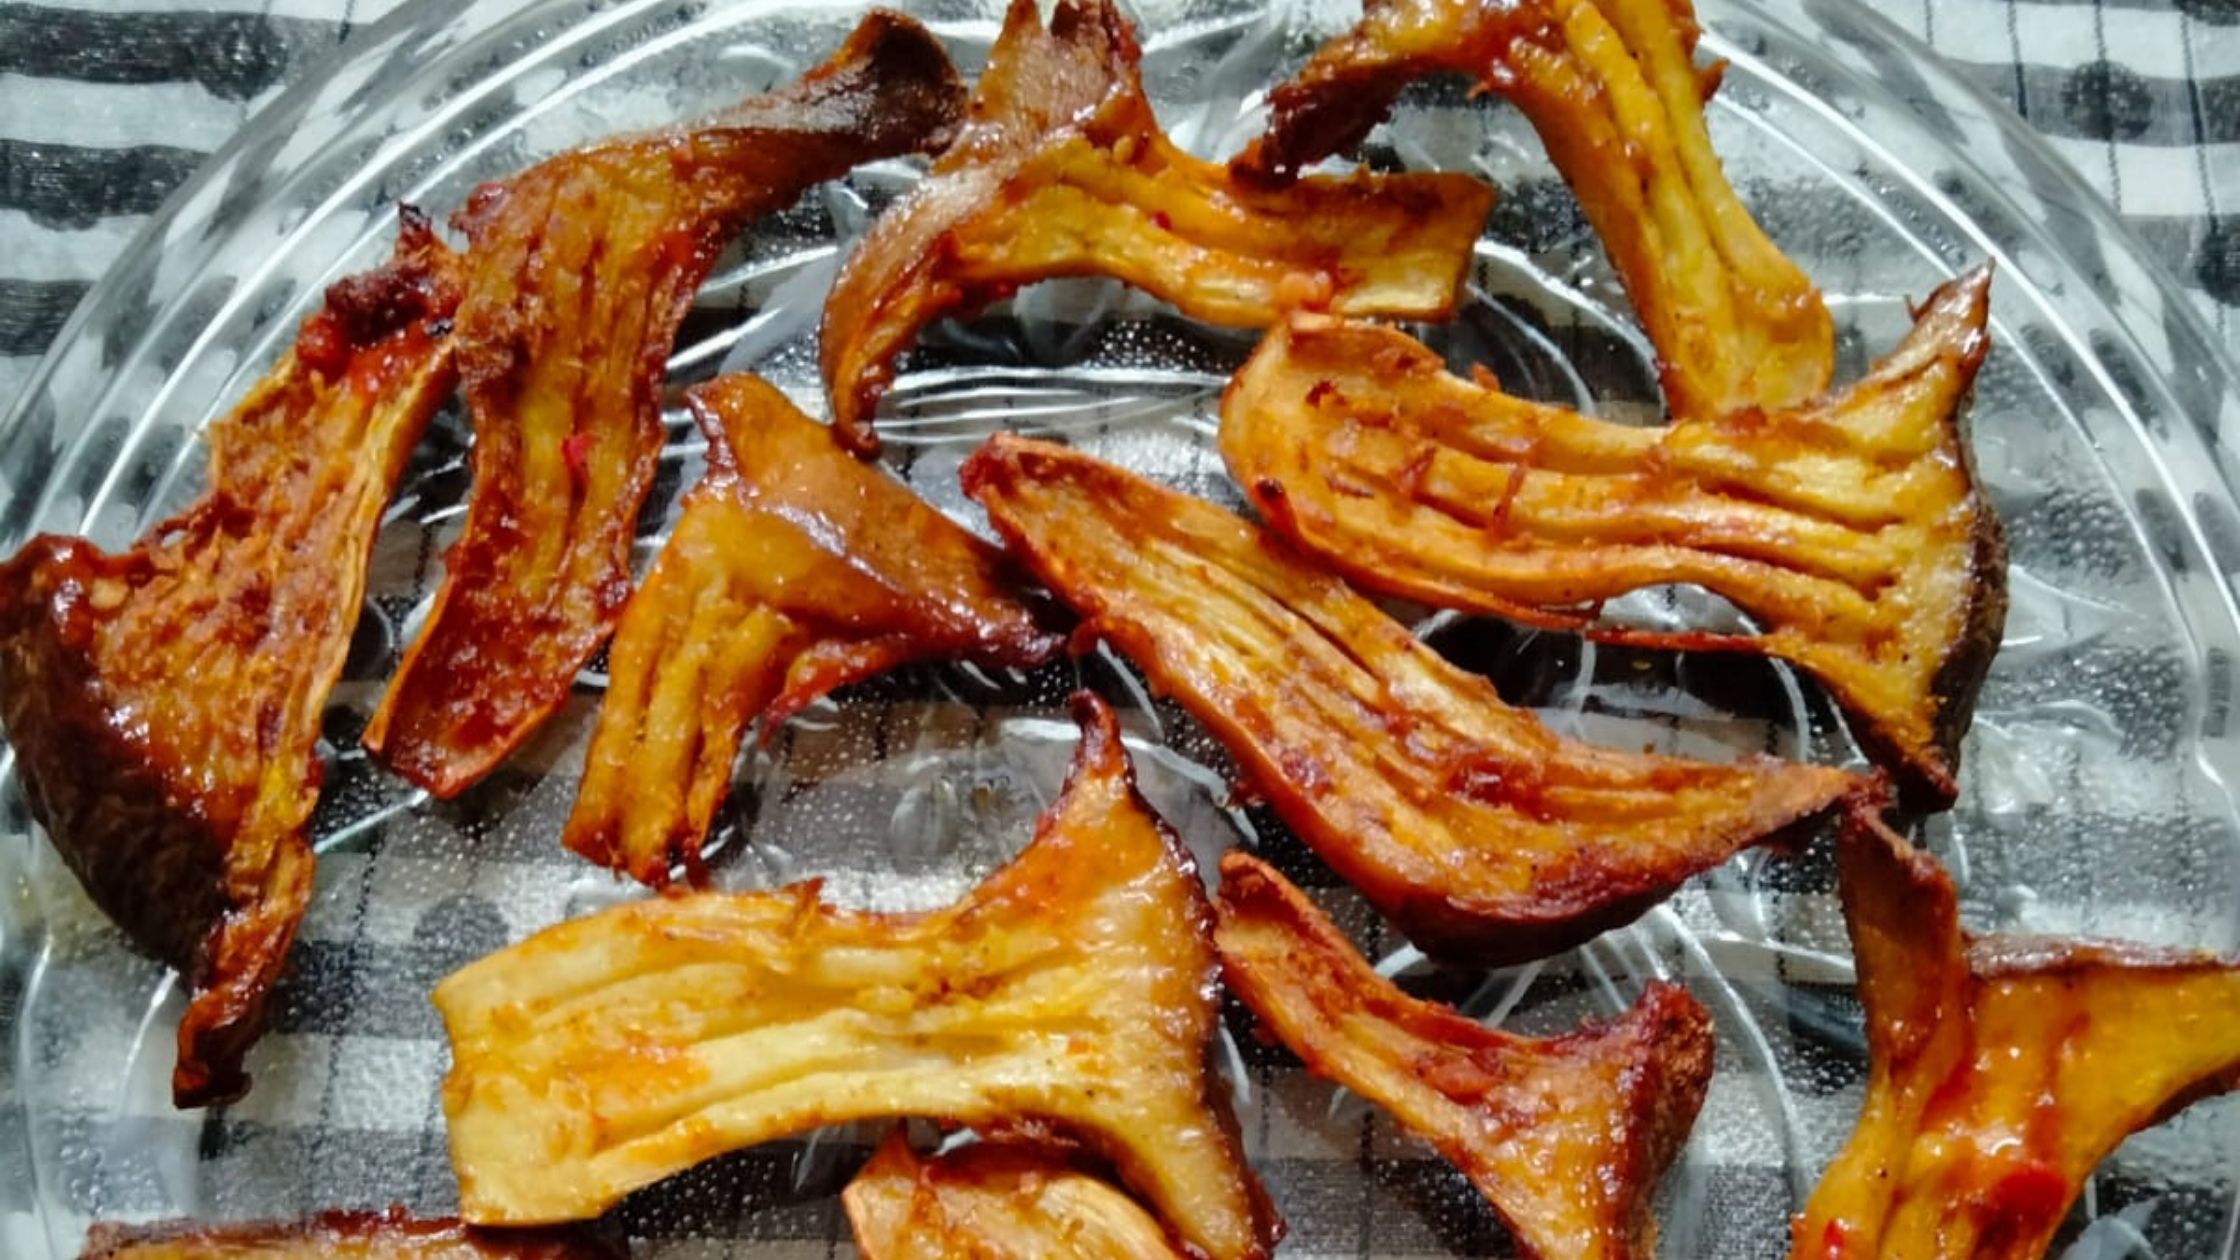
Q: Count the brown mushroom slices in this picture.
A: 12